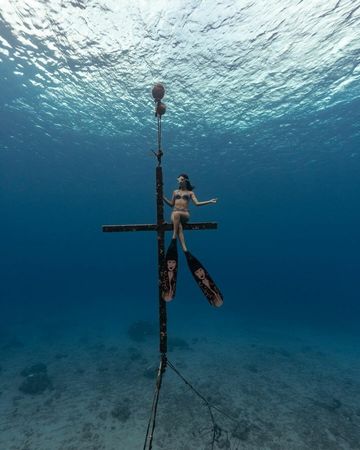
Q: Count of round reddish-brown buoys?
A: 2